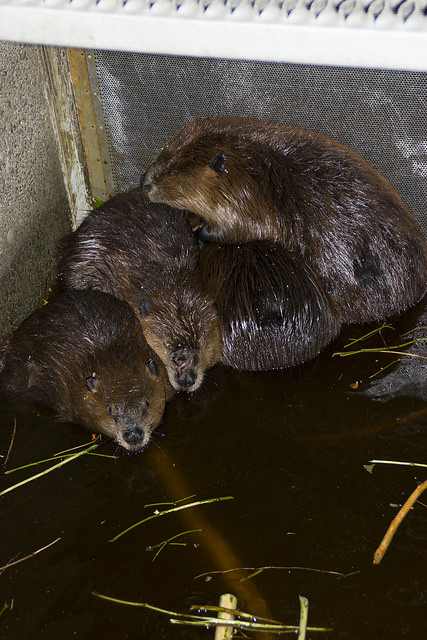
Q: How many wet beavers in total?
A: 4